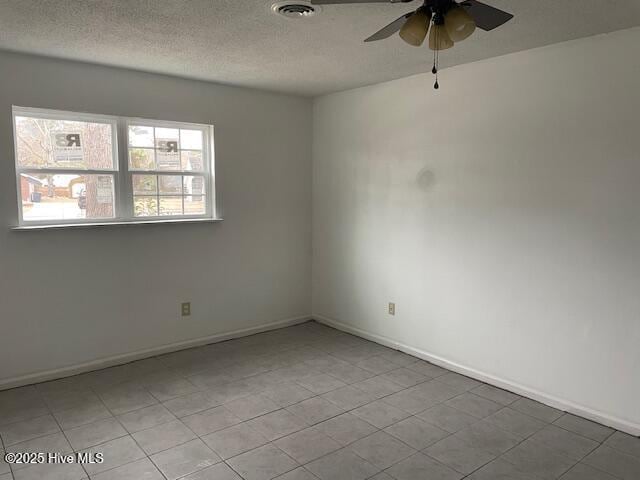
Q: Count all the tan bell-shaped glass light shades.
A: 3